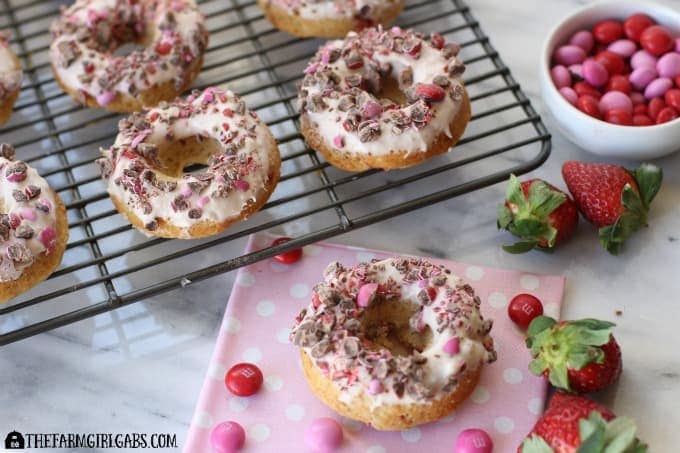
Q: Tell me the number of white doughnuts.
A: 7